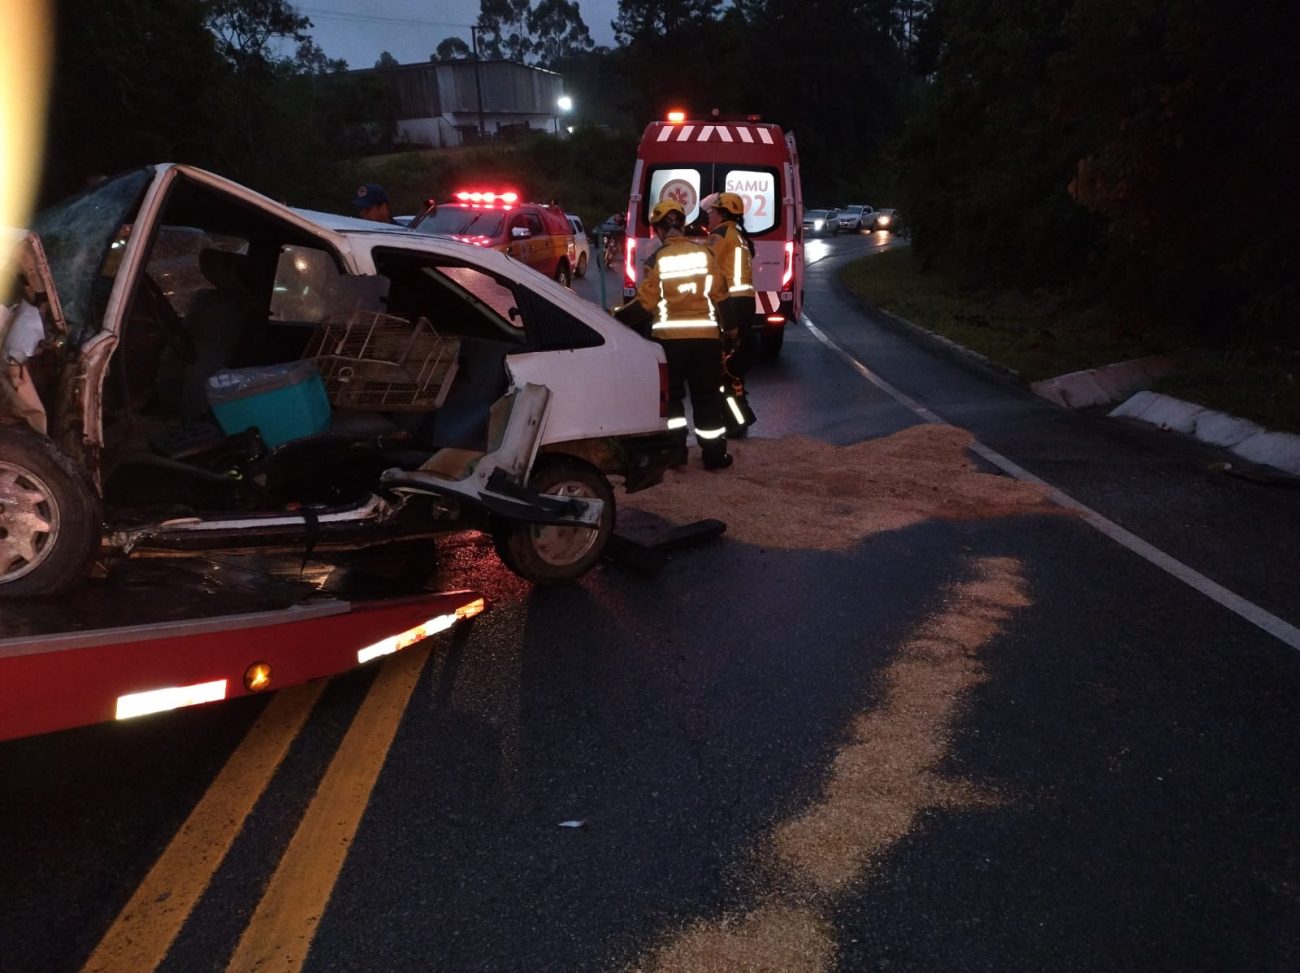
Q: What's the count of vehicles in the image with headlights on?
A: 2